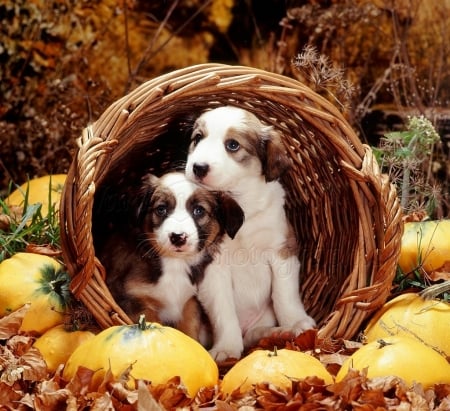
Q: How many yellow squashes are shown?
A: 8